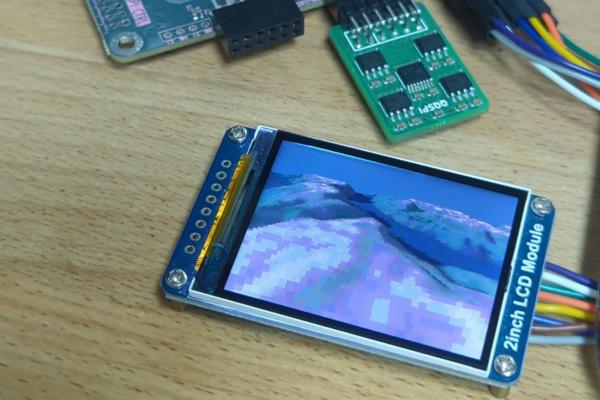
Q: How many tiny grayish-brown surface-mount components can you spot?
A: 11